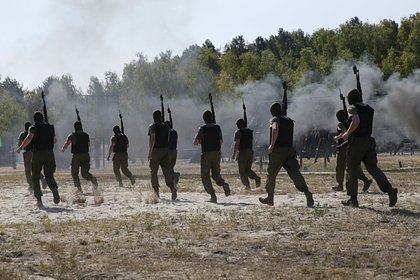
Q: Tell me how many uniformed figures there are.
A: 11